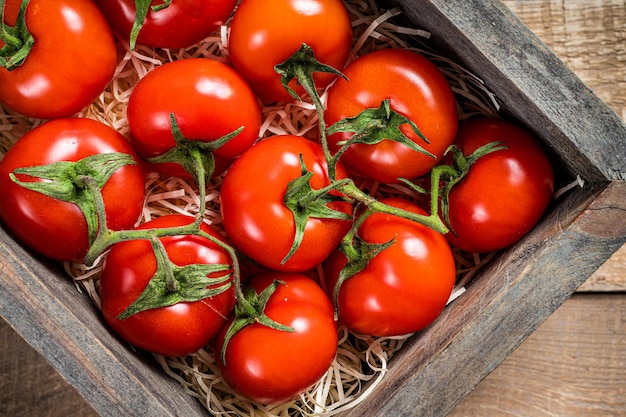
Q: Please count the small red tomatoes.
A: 11